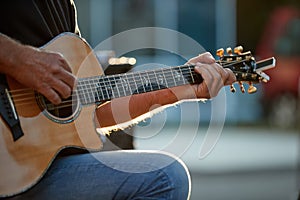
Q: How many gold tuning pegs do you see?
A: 6